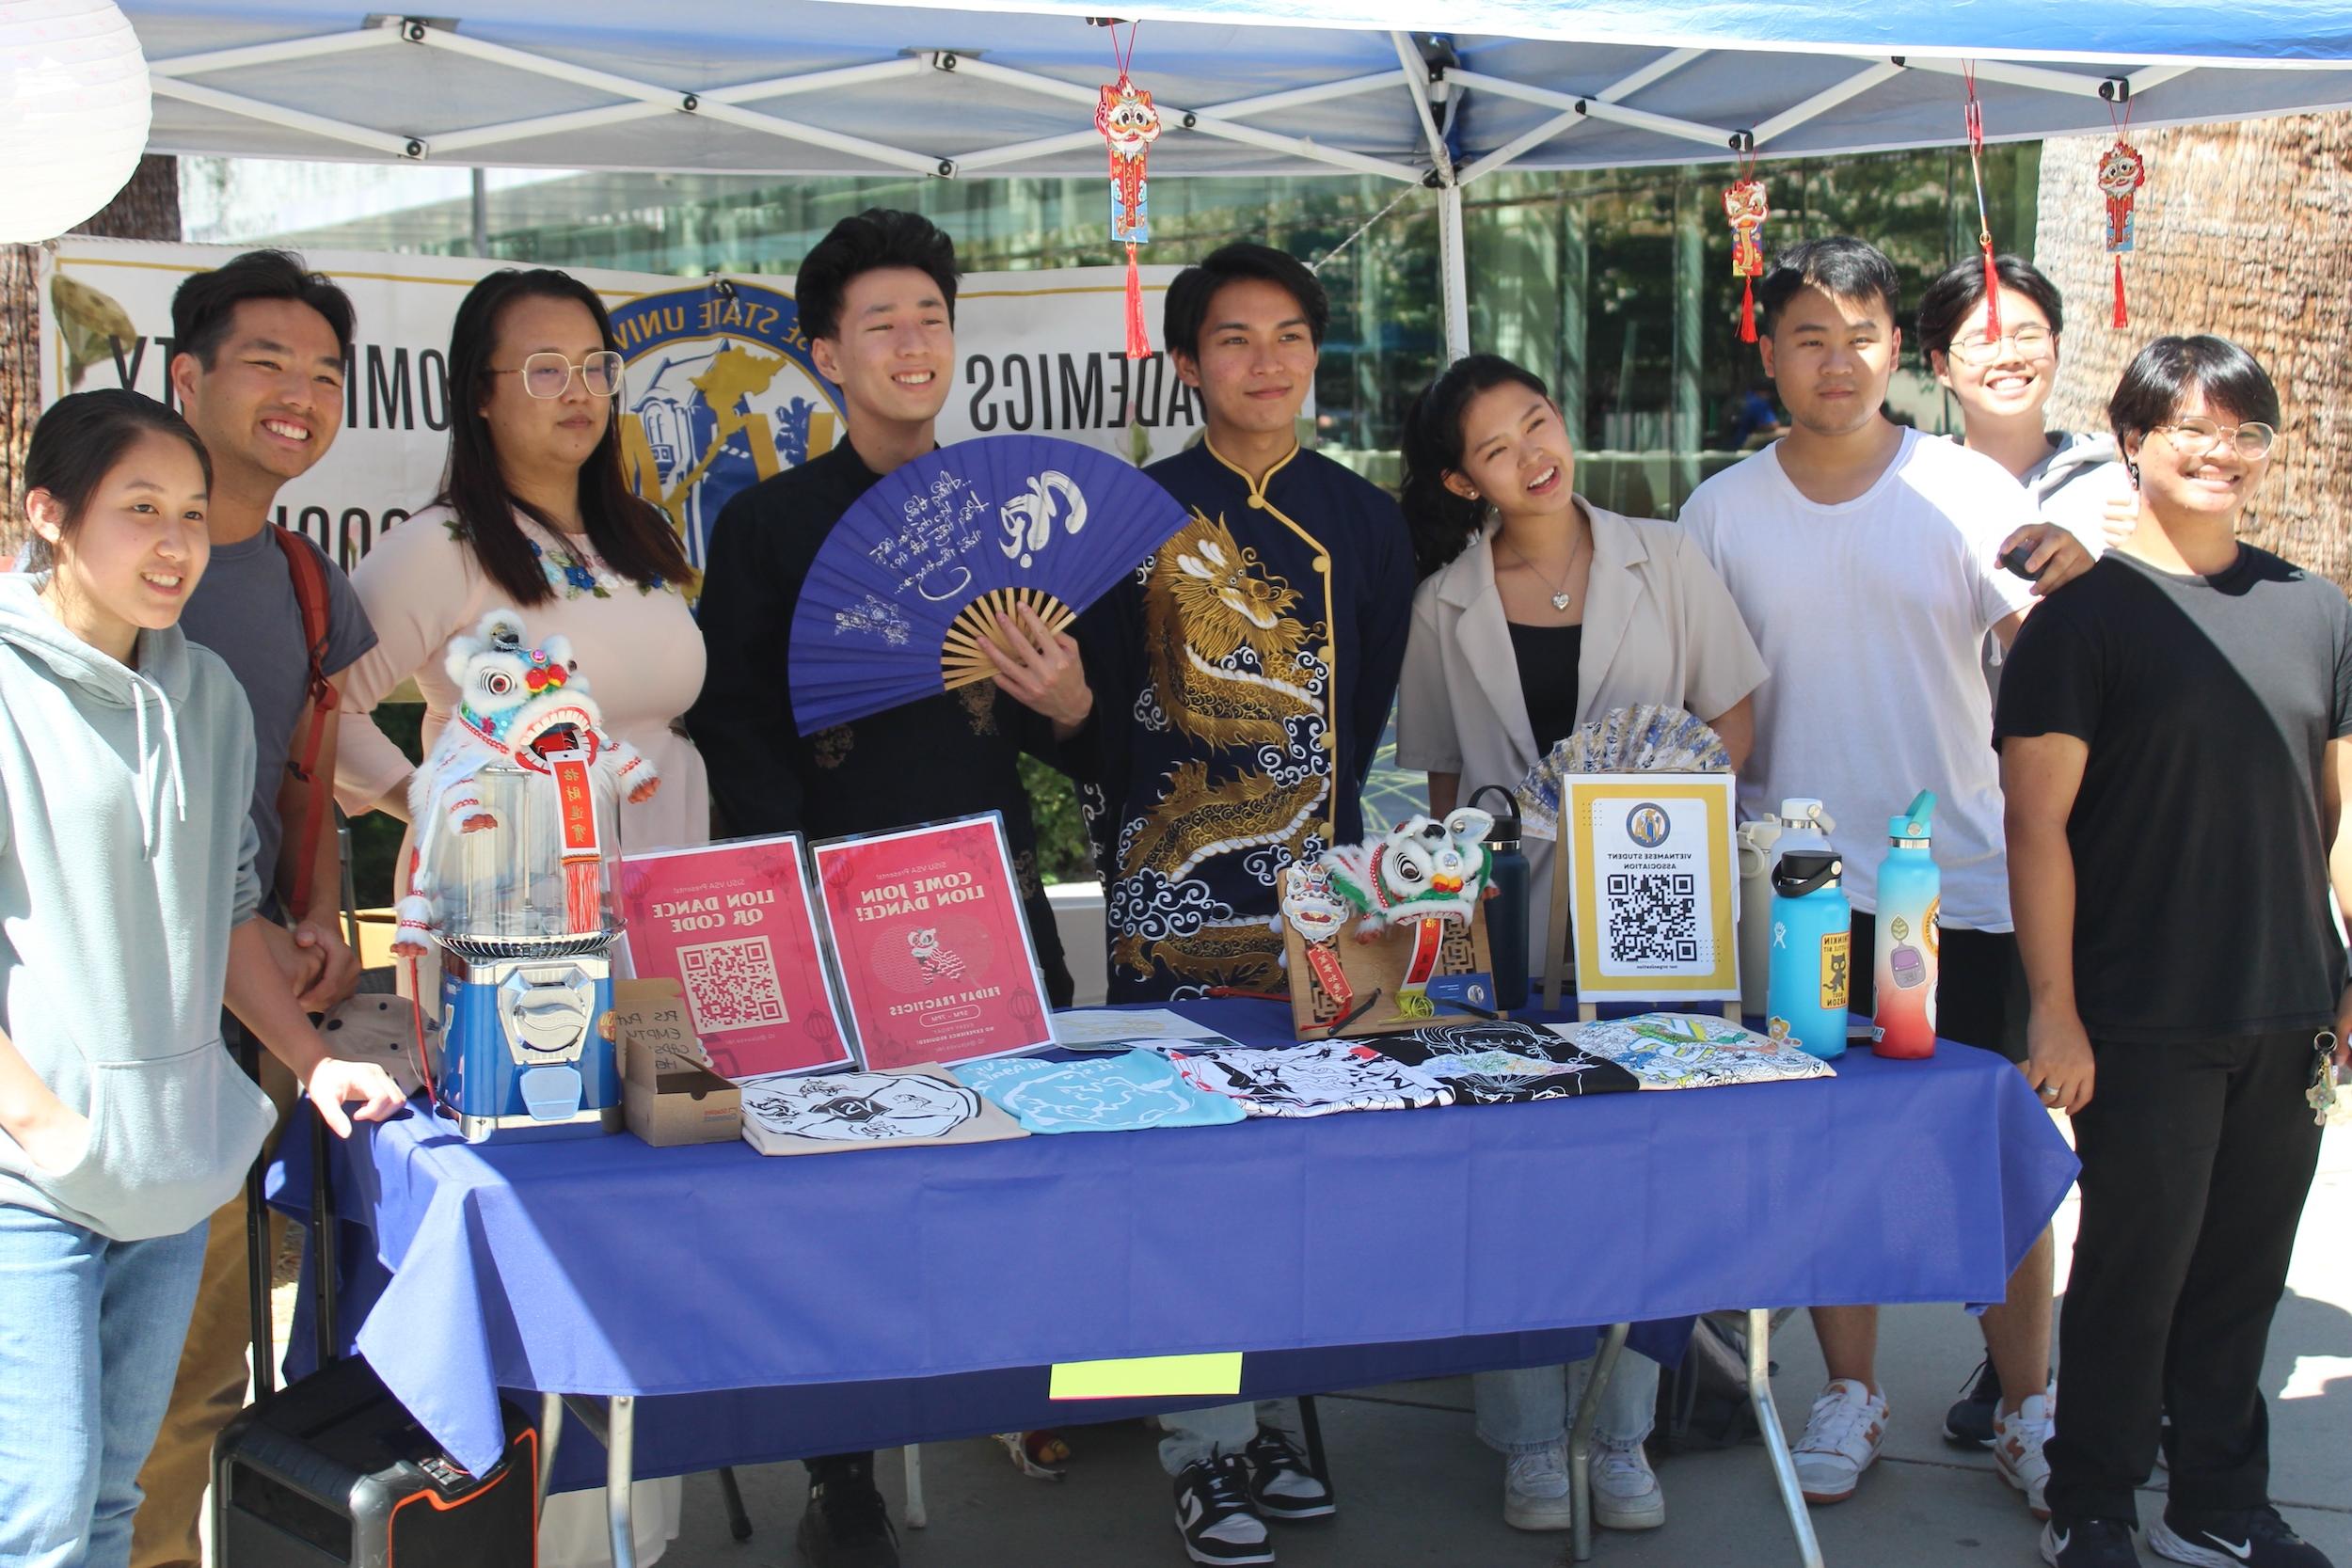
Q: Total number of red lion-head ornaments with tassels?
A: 4